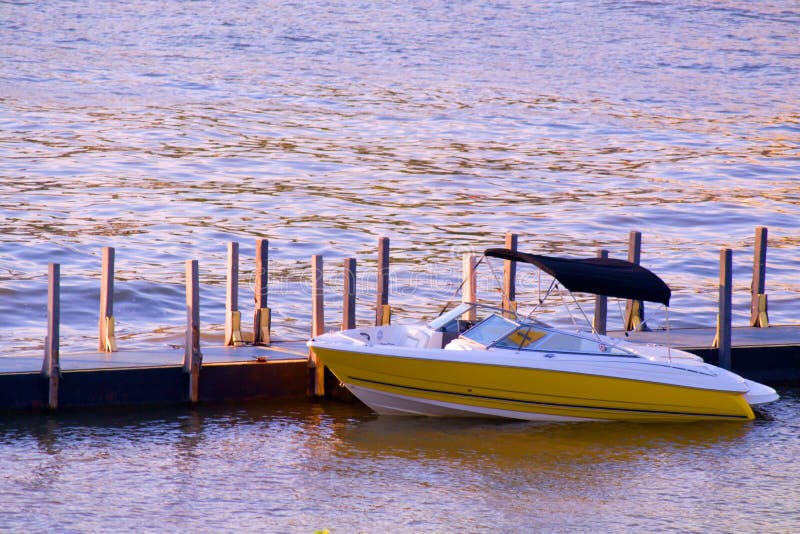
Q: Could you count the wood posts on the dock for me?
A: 14